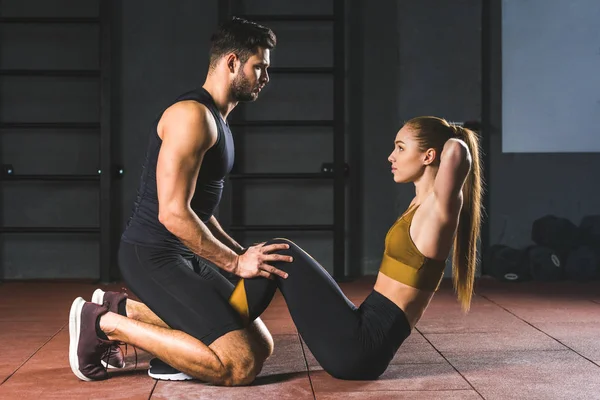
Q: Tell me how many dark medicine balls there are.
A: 5